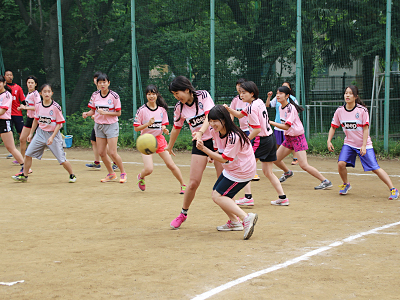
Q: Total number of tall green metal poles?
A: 5